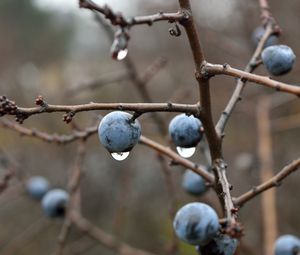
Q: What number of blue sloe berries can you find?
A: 10